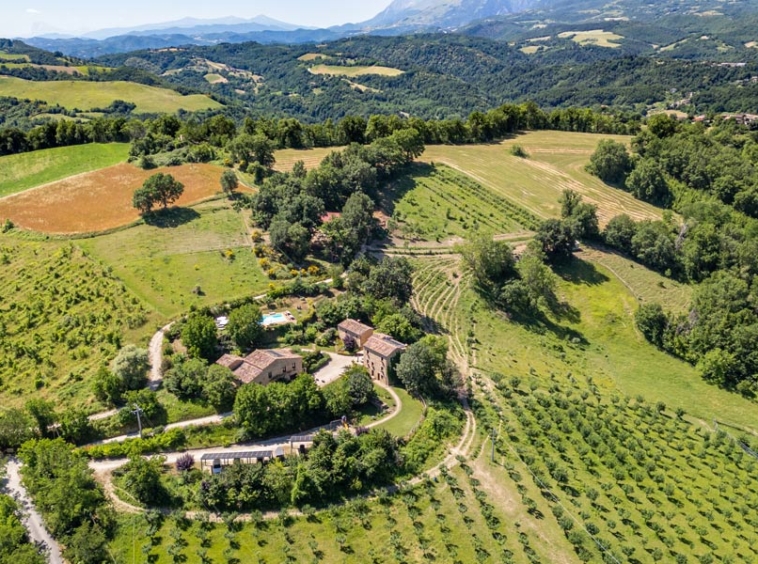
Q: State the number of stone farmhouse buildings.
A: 3